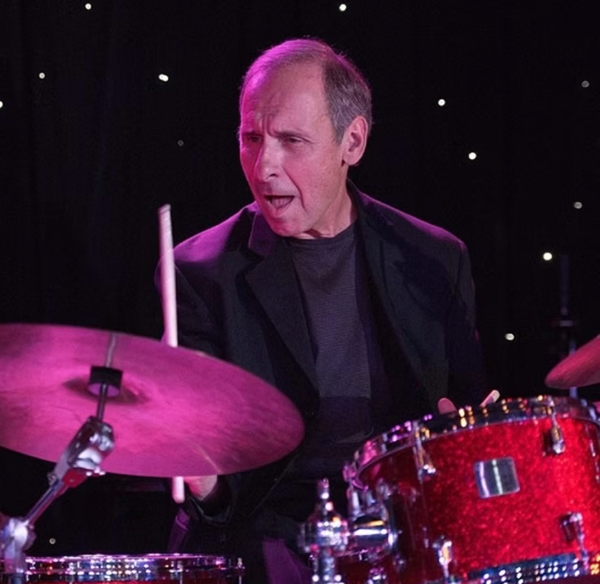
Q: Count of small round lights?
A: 13